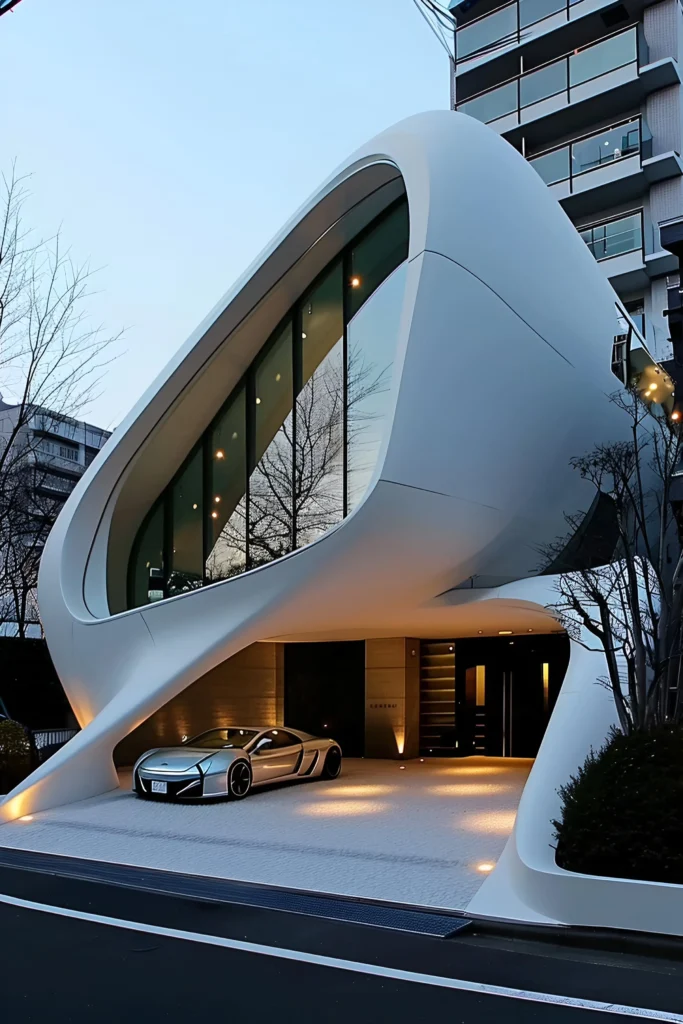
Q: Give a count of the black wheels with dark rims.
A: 2